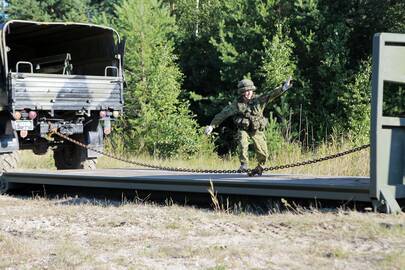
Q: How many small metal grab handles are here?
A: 2